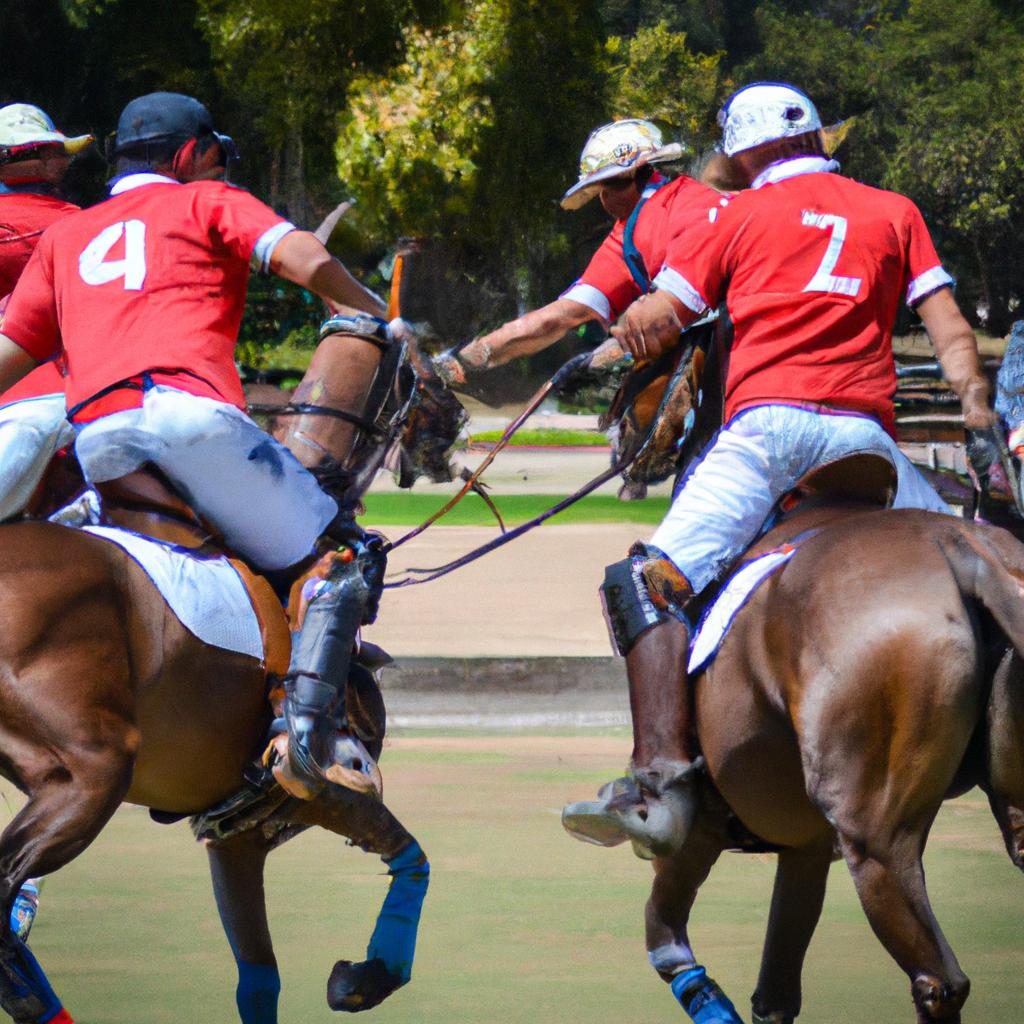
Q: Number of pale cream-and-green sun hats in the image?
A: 1